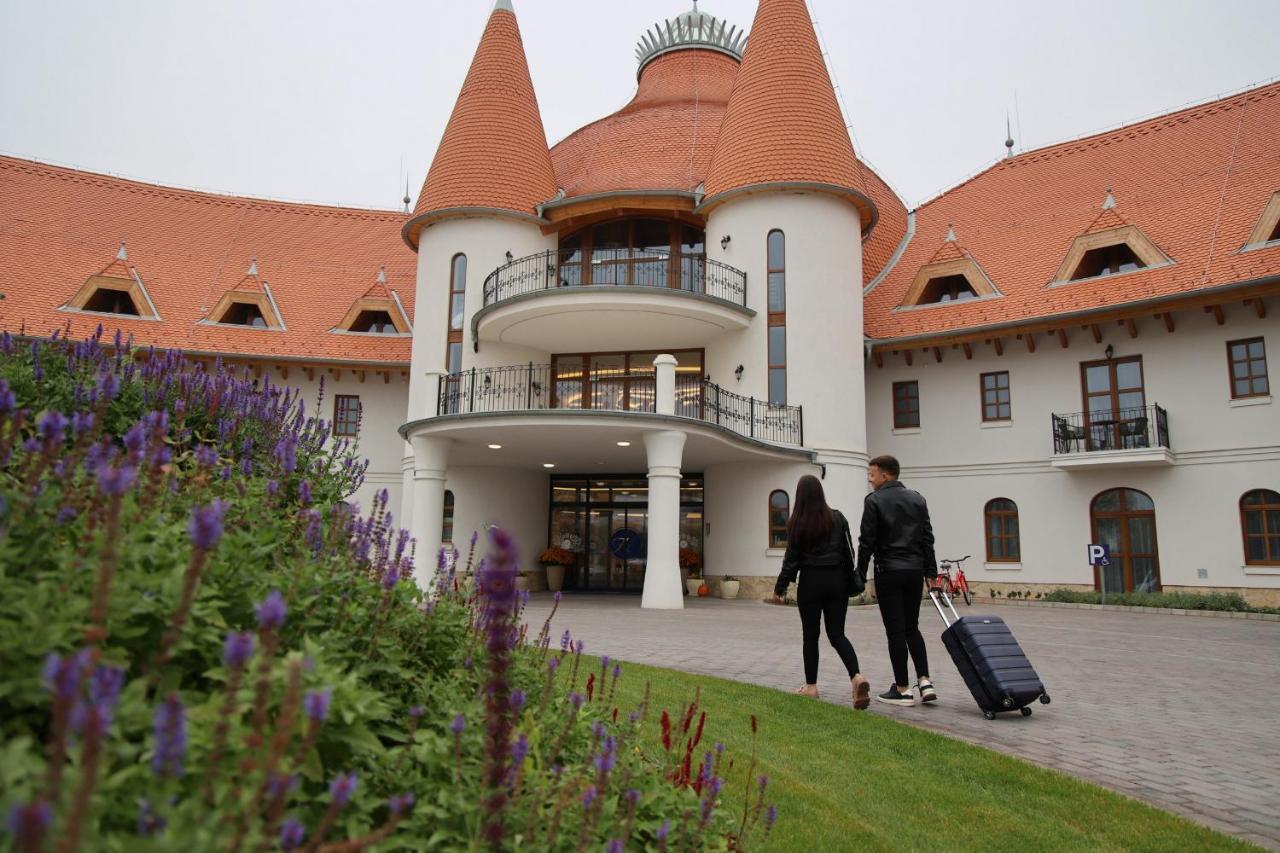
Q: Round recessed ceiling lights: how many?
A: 3